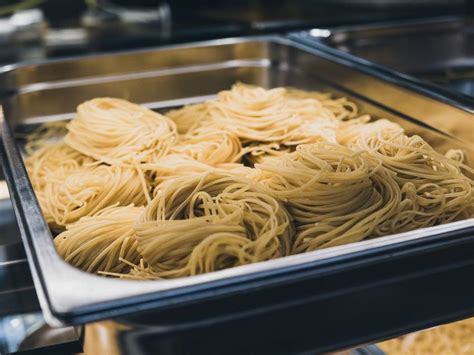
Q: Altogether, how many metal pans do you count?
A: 2